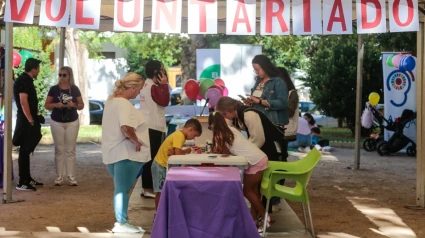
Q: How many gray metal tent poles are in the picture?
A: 4